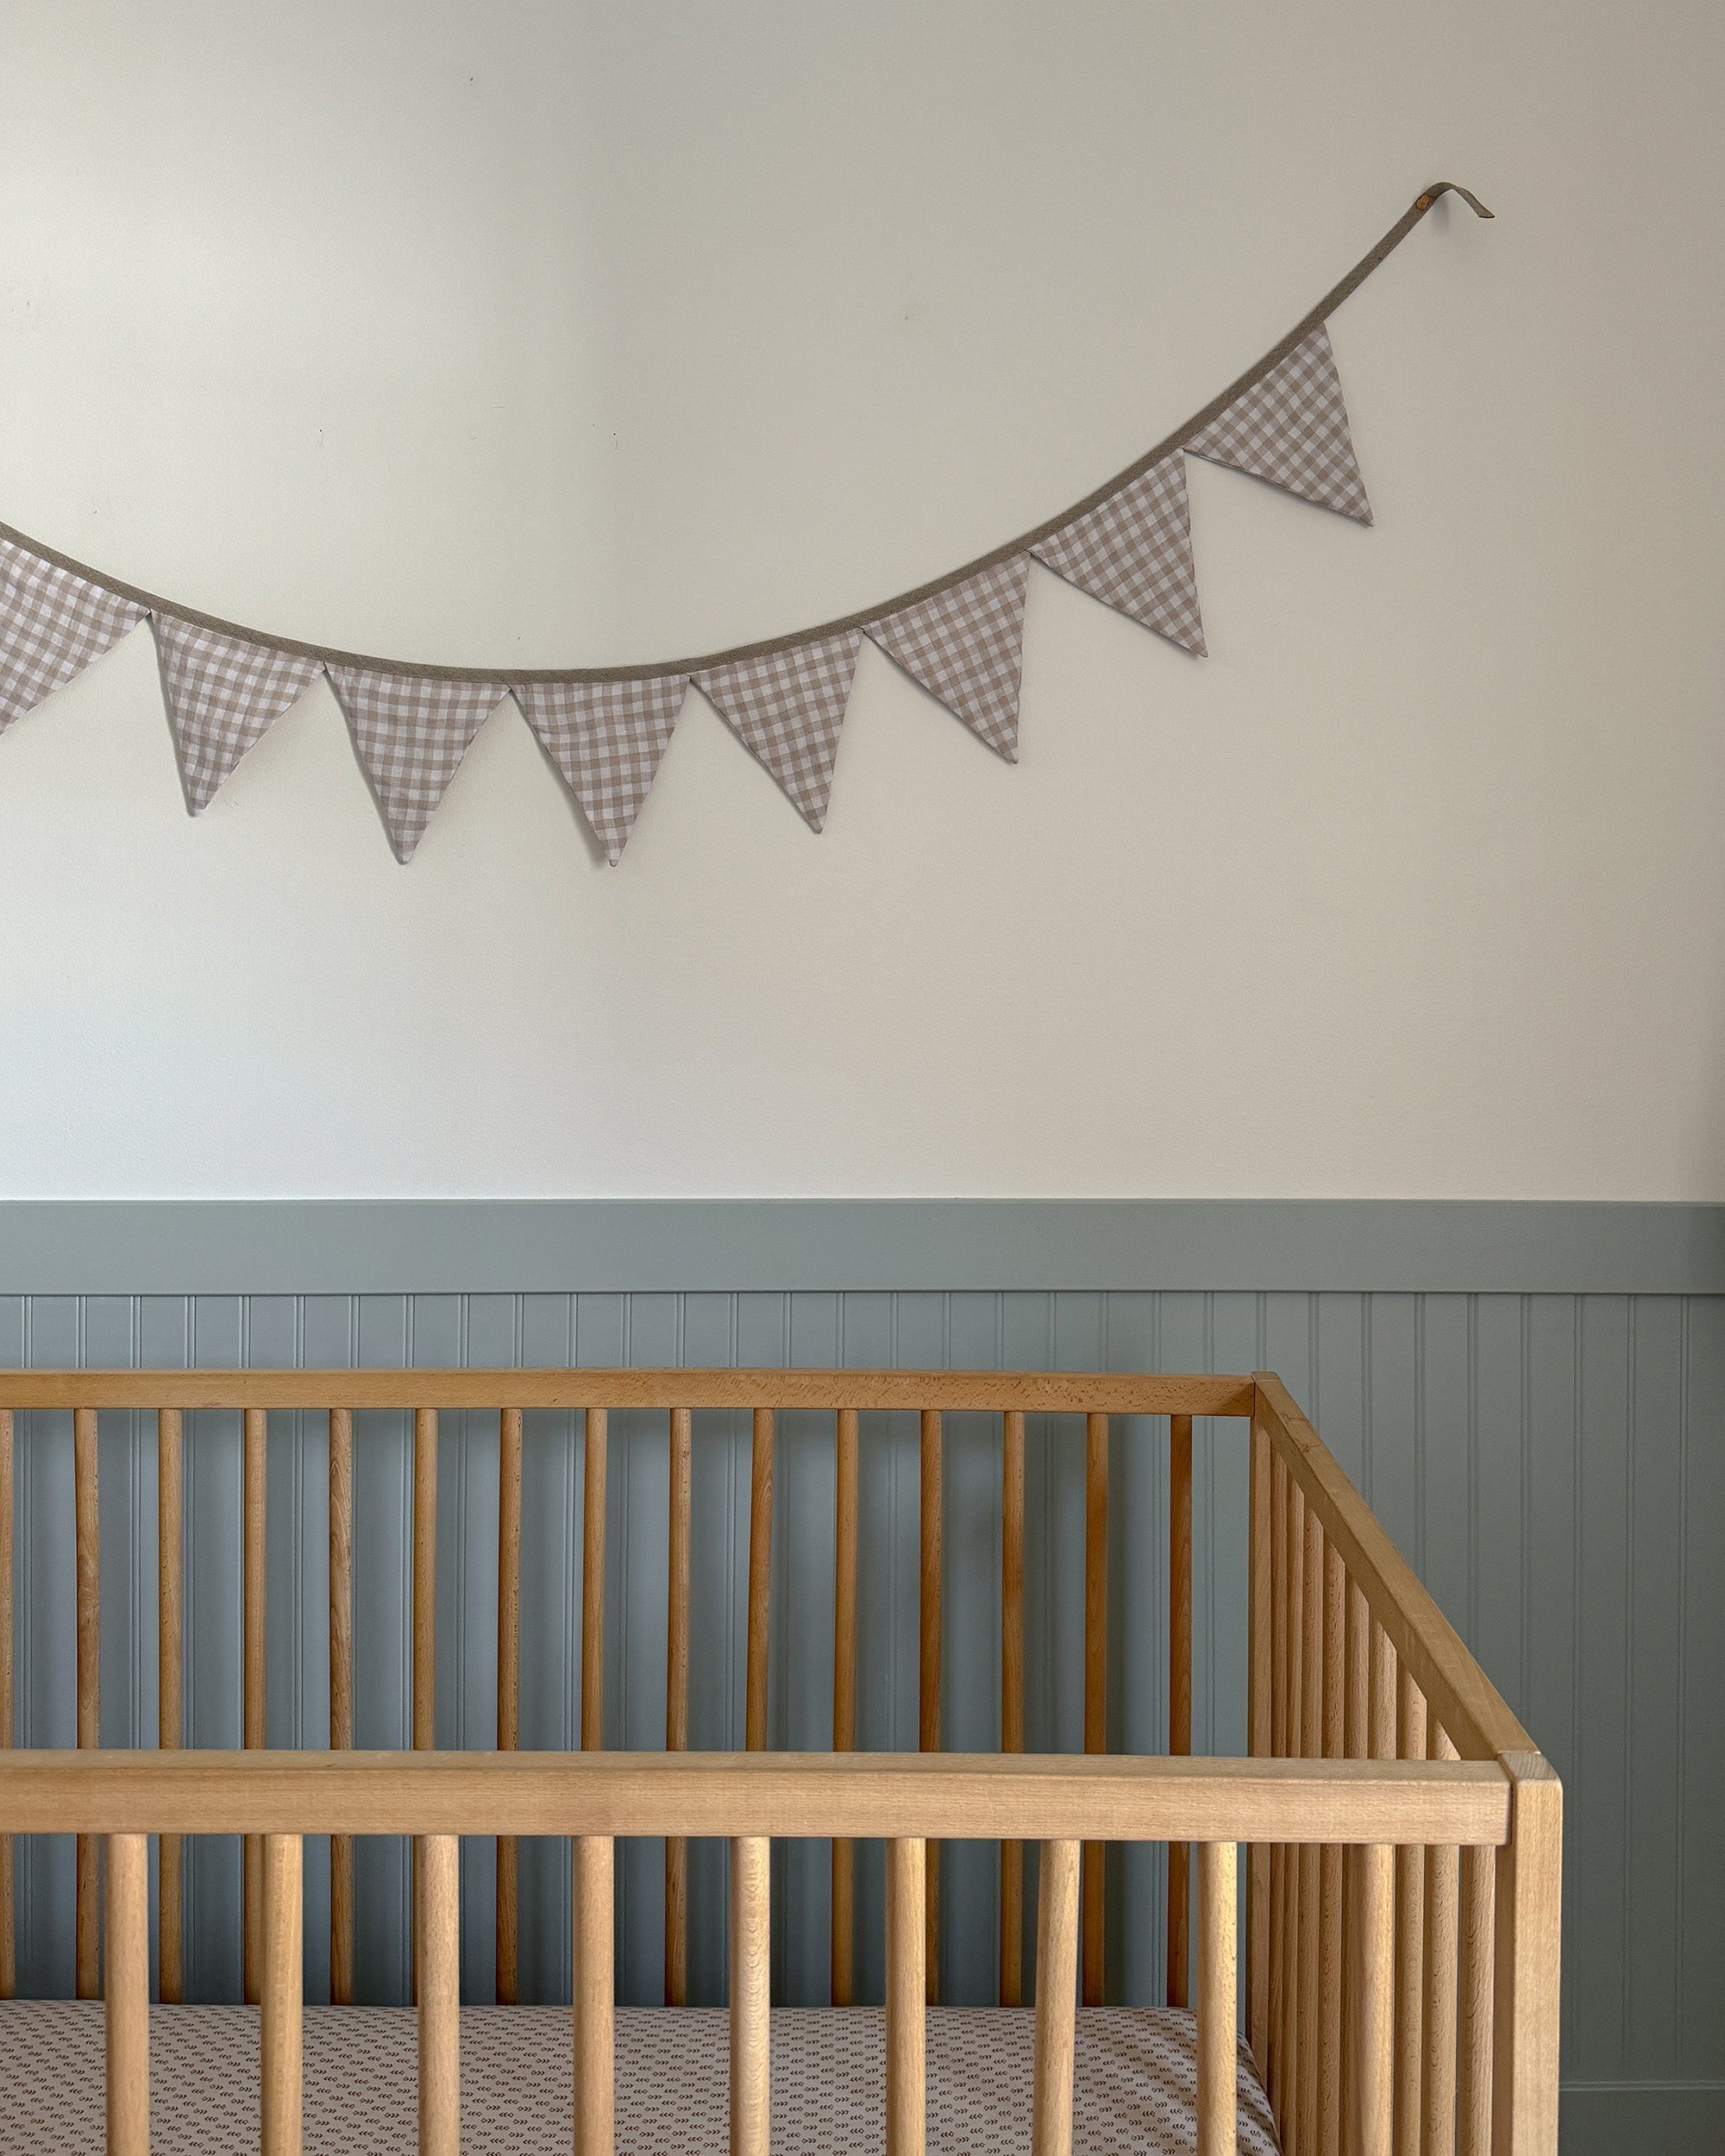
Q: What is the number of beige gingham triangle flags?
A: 8